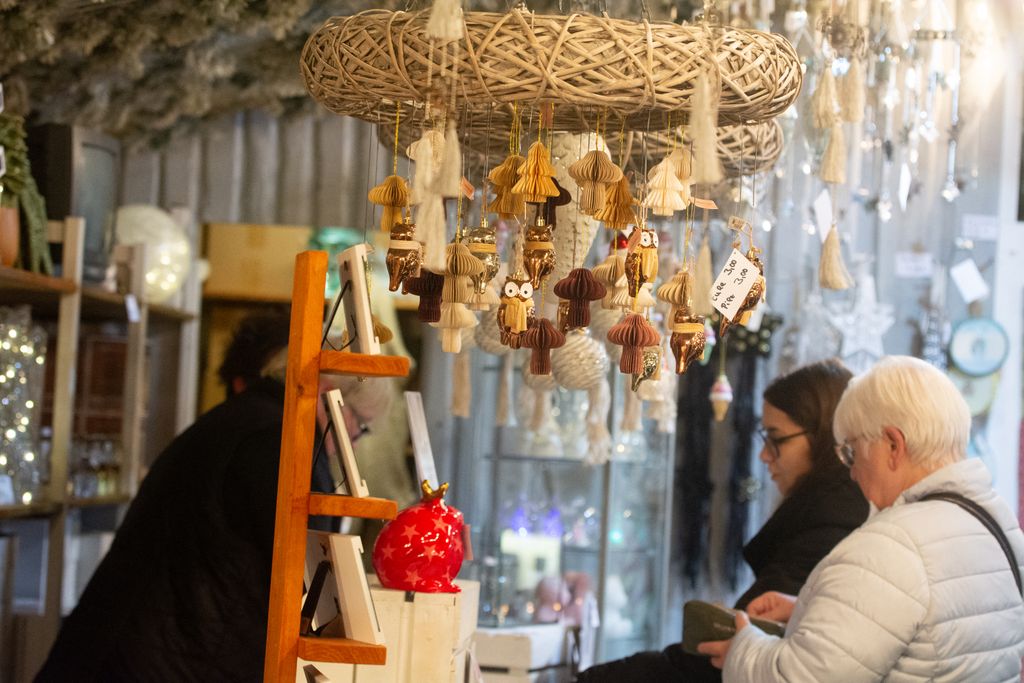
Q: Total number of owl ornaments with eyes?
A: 2